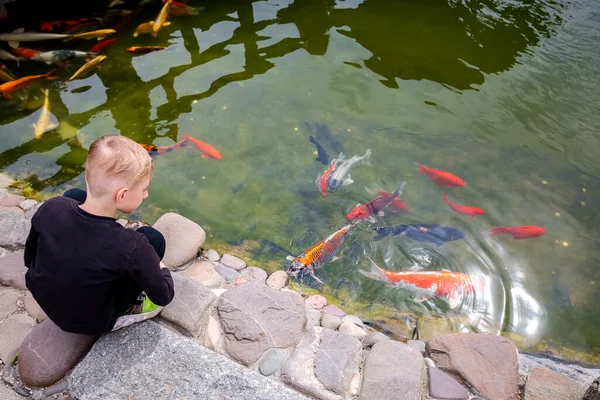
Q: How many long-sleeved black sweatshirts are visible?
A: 1